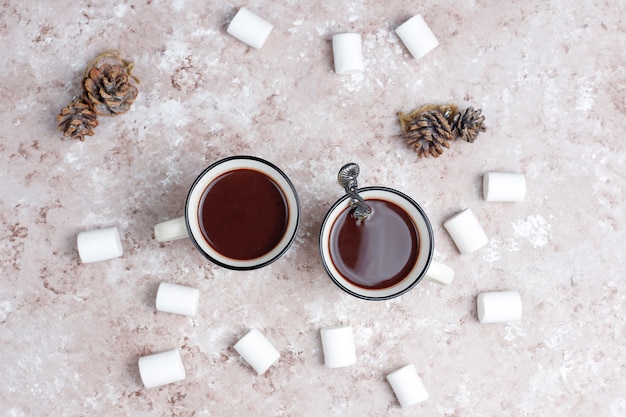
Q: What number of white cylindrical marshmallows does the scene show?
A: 12